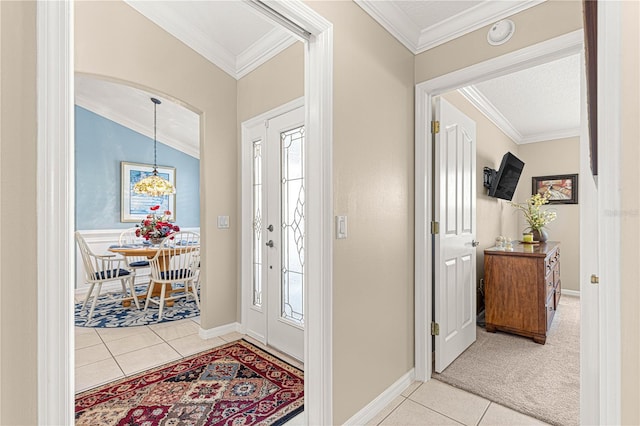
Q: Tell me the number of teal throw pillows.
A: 0